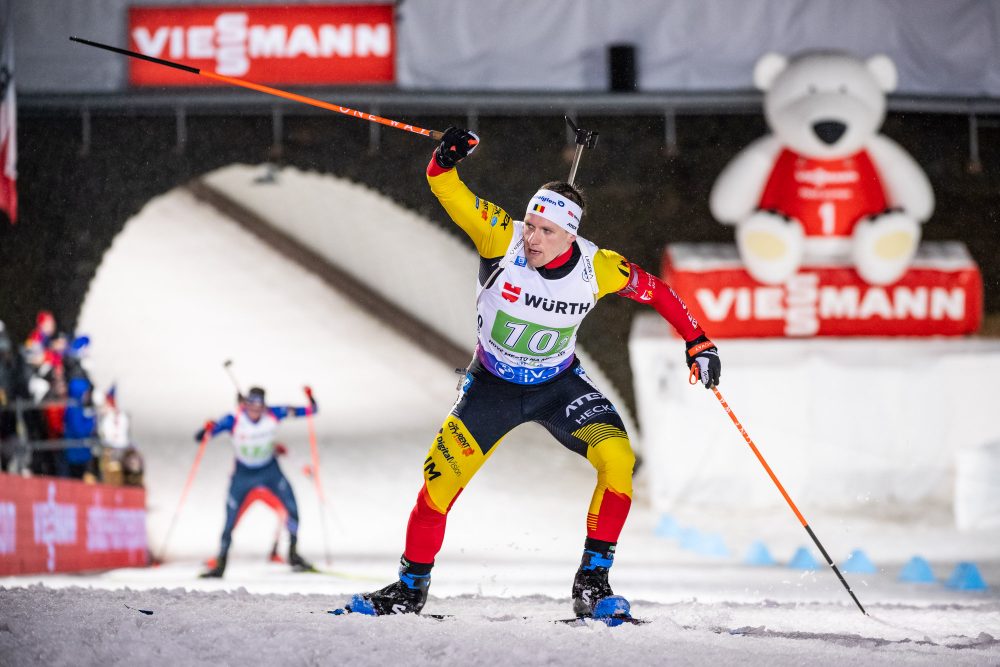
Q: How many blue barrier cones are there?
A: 8